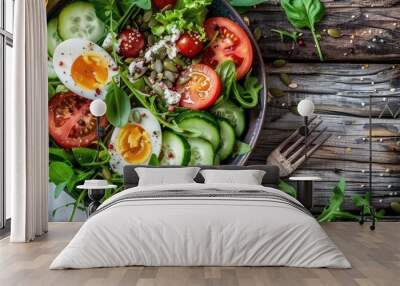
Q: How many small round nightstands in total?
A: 2